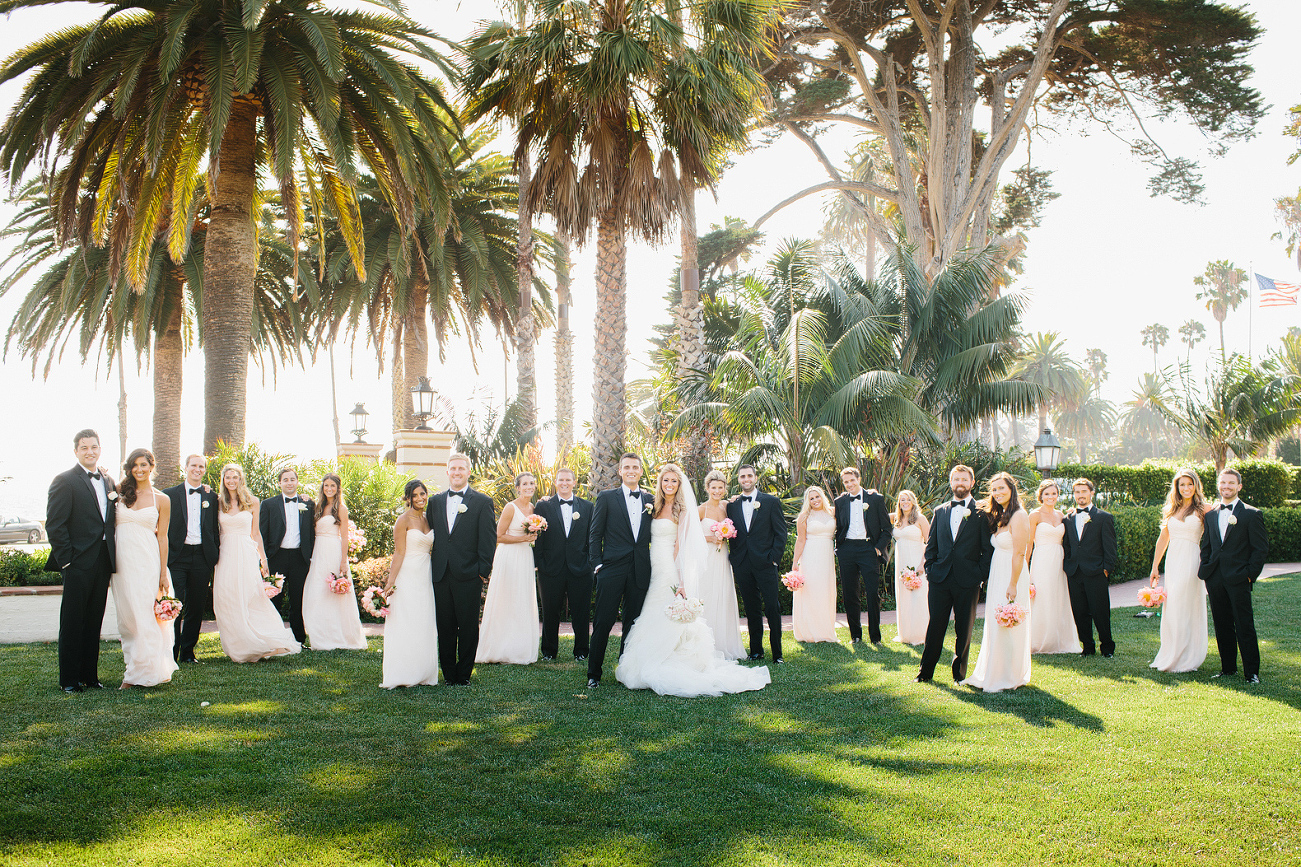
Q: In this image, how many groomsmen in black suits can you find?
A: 10